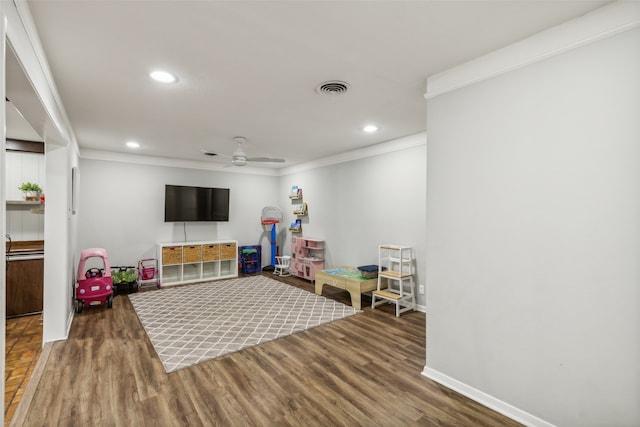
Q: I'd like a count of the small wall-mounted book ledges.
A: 3